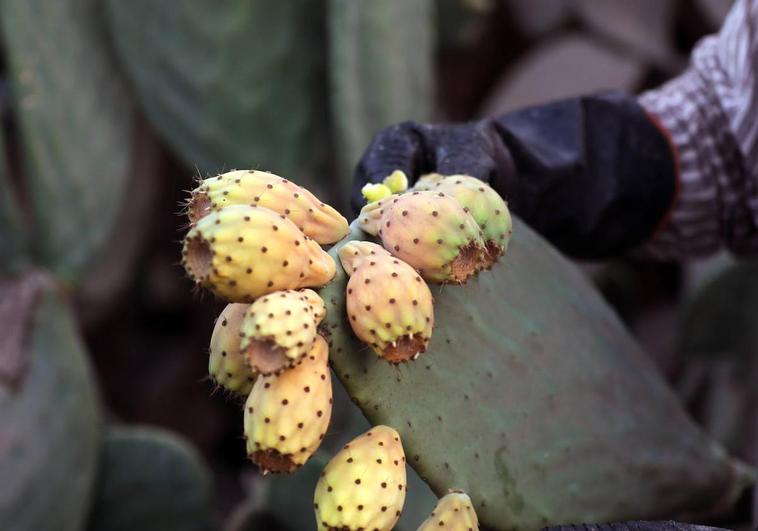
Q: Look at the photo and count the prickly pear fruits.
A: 10